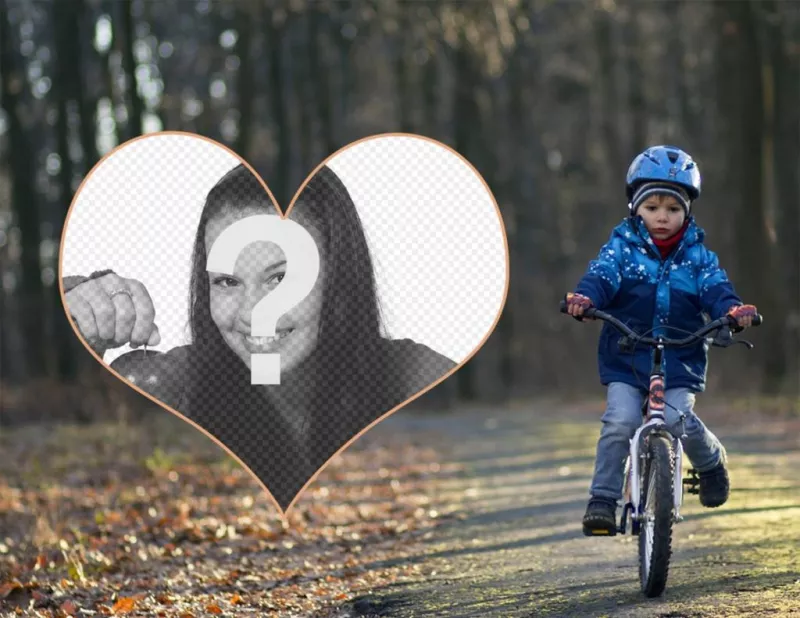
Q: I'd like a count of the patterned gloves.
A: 2